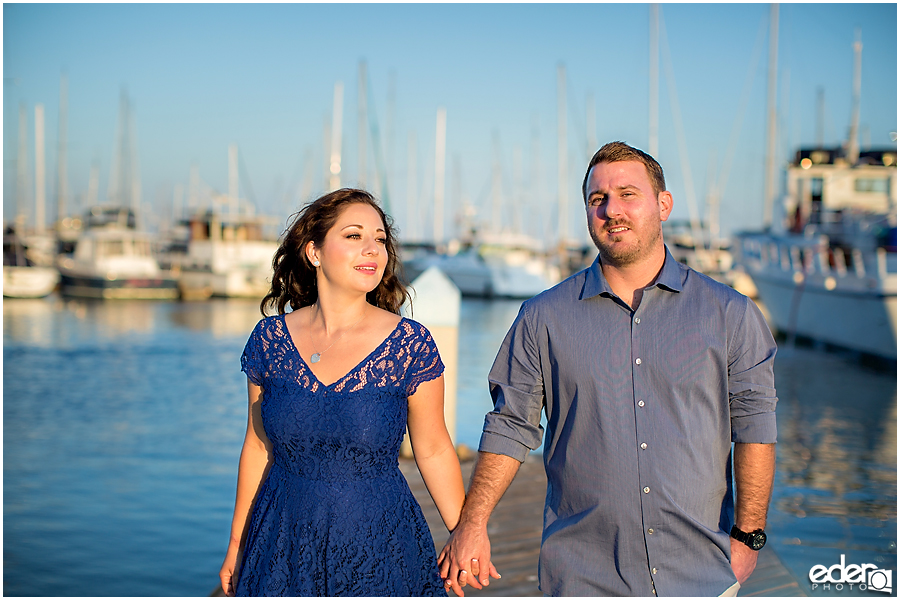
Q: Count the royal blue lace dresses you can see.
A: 1